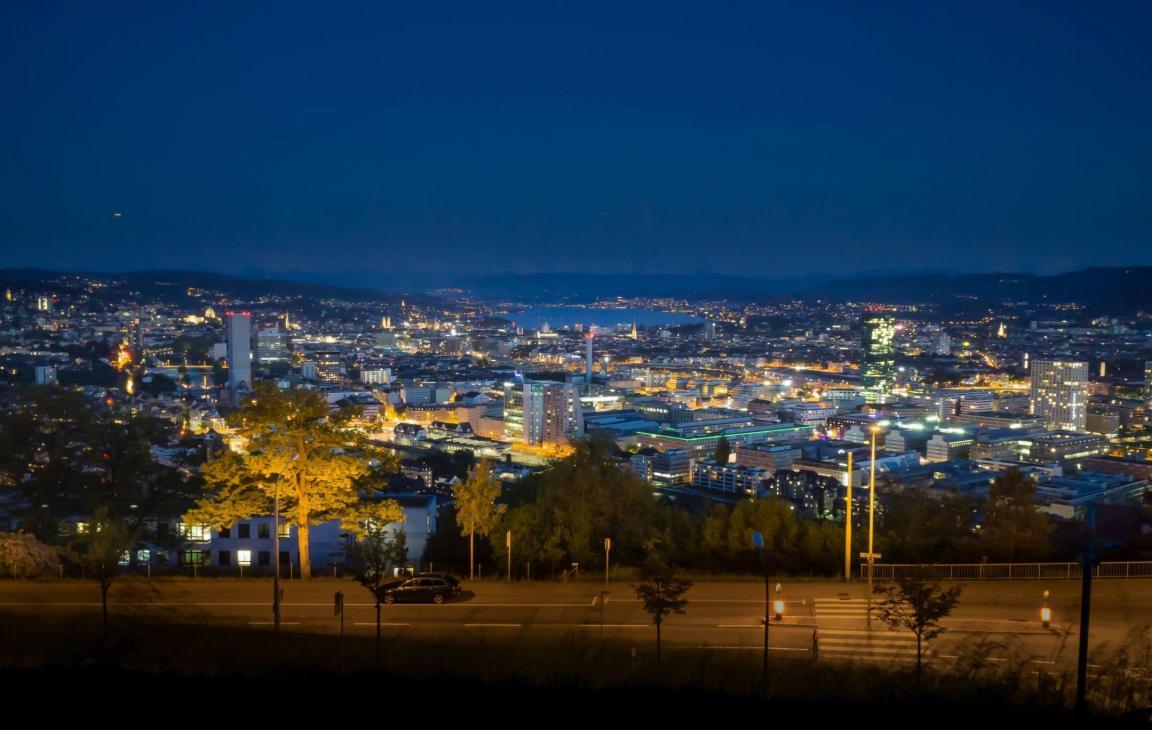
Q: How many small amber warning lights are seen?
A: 2